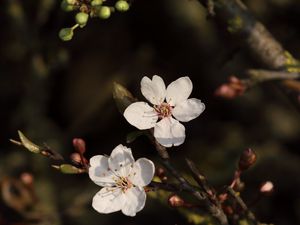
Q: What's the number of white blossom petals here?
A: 10